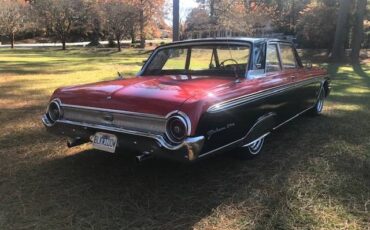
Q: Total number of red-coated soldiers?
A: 0